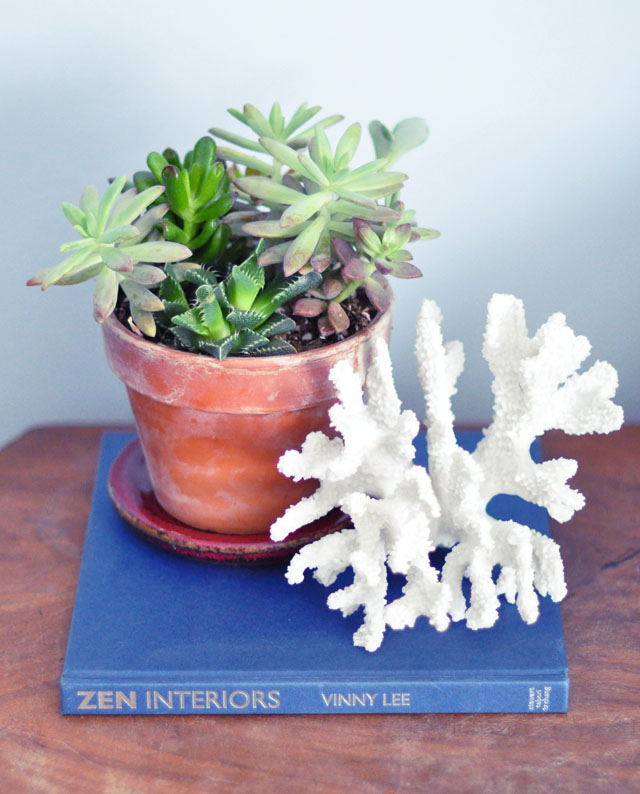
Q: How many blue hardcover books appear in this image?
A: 1